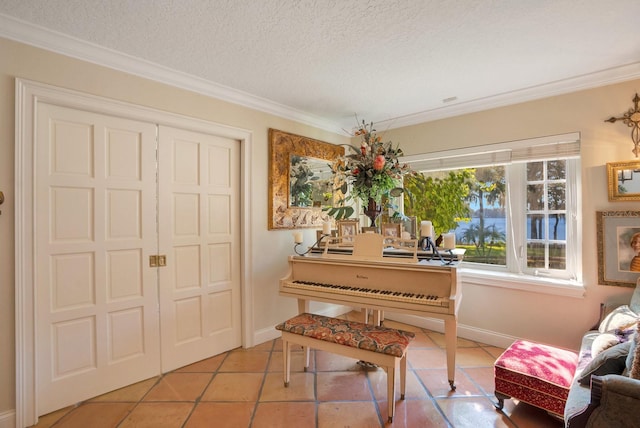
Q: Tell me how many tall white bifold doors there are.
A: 2